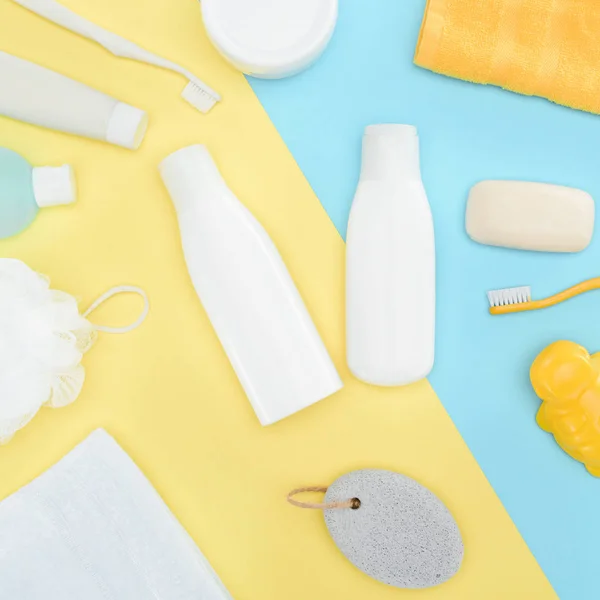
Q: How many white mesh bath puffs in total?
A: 1